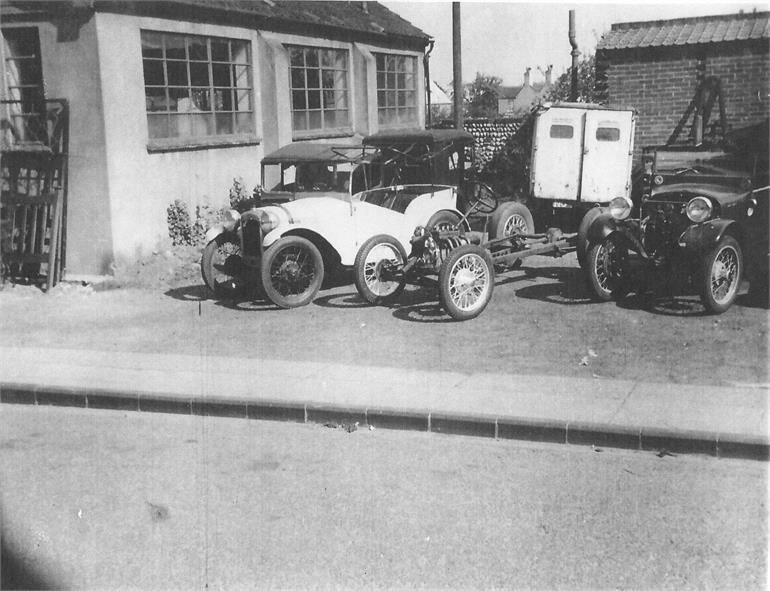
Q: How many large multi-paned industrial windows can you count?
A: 3